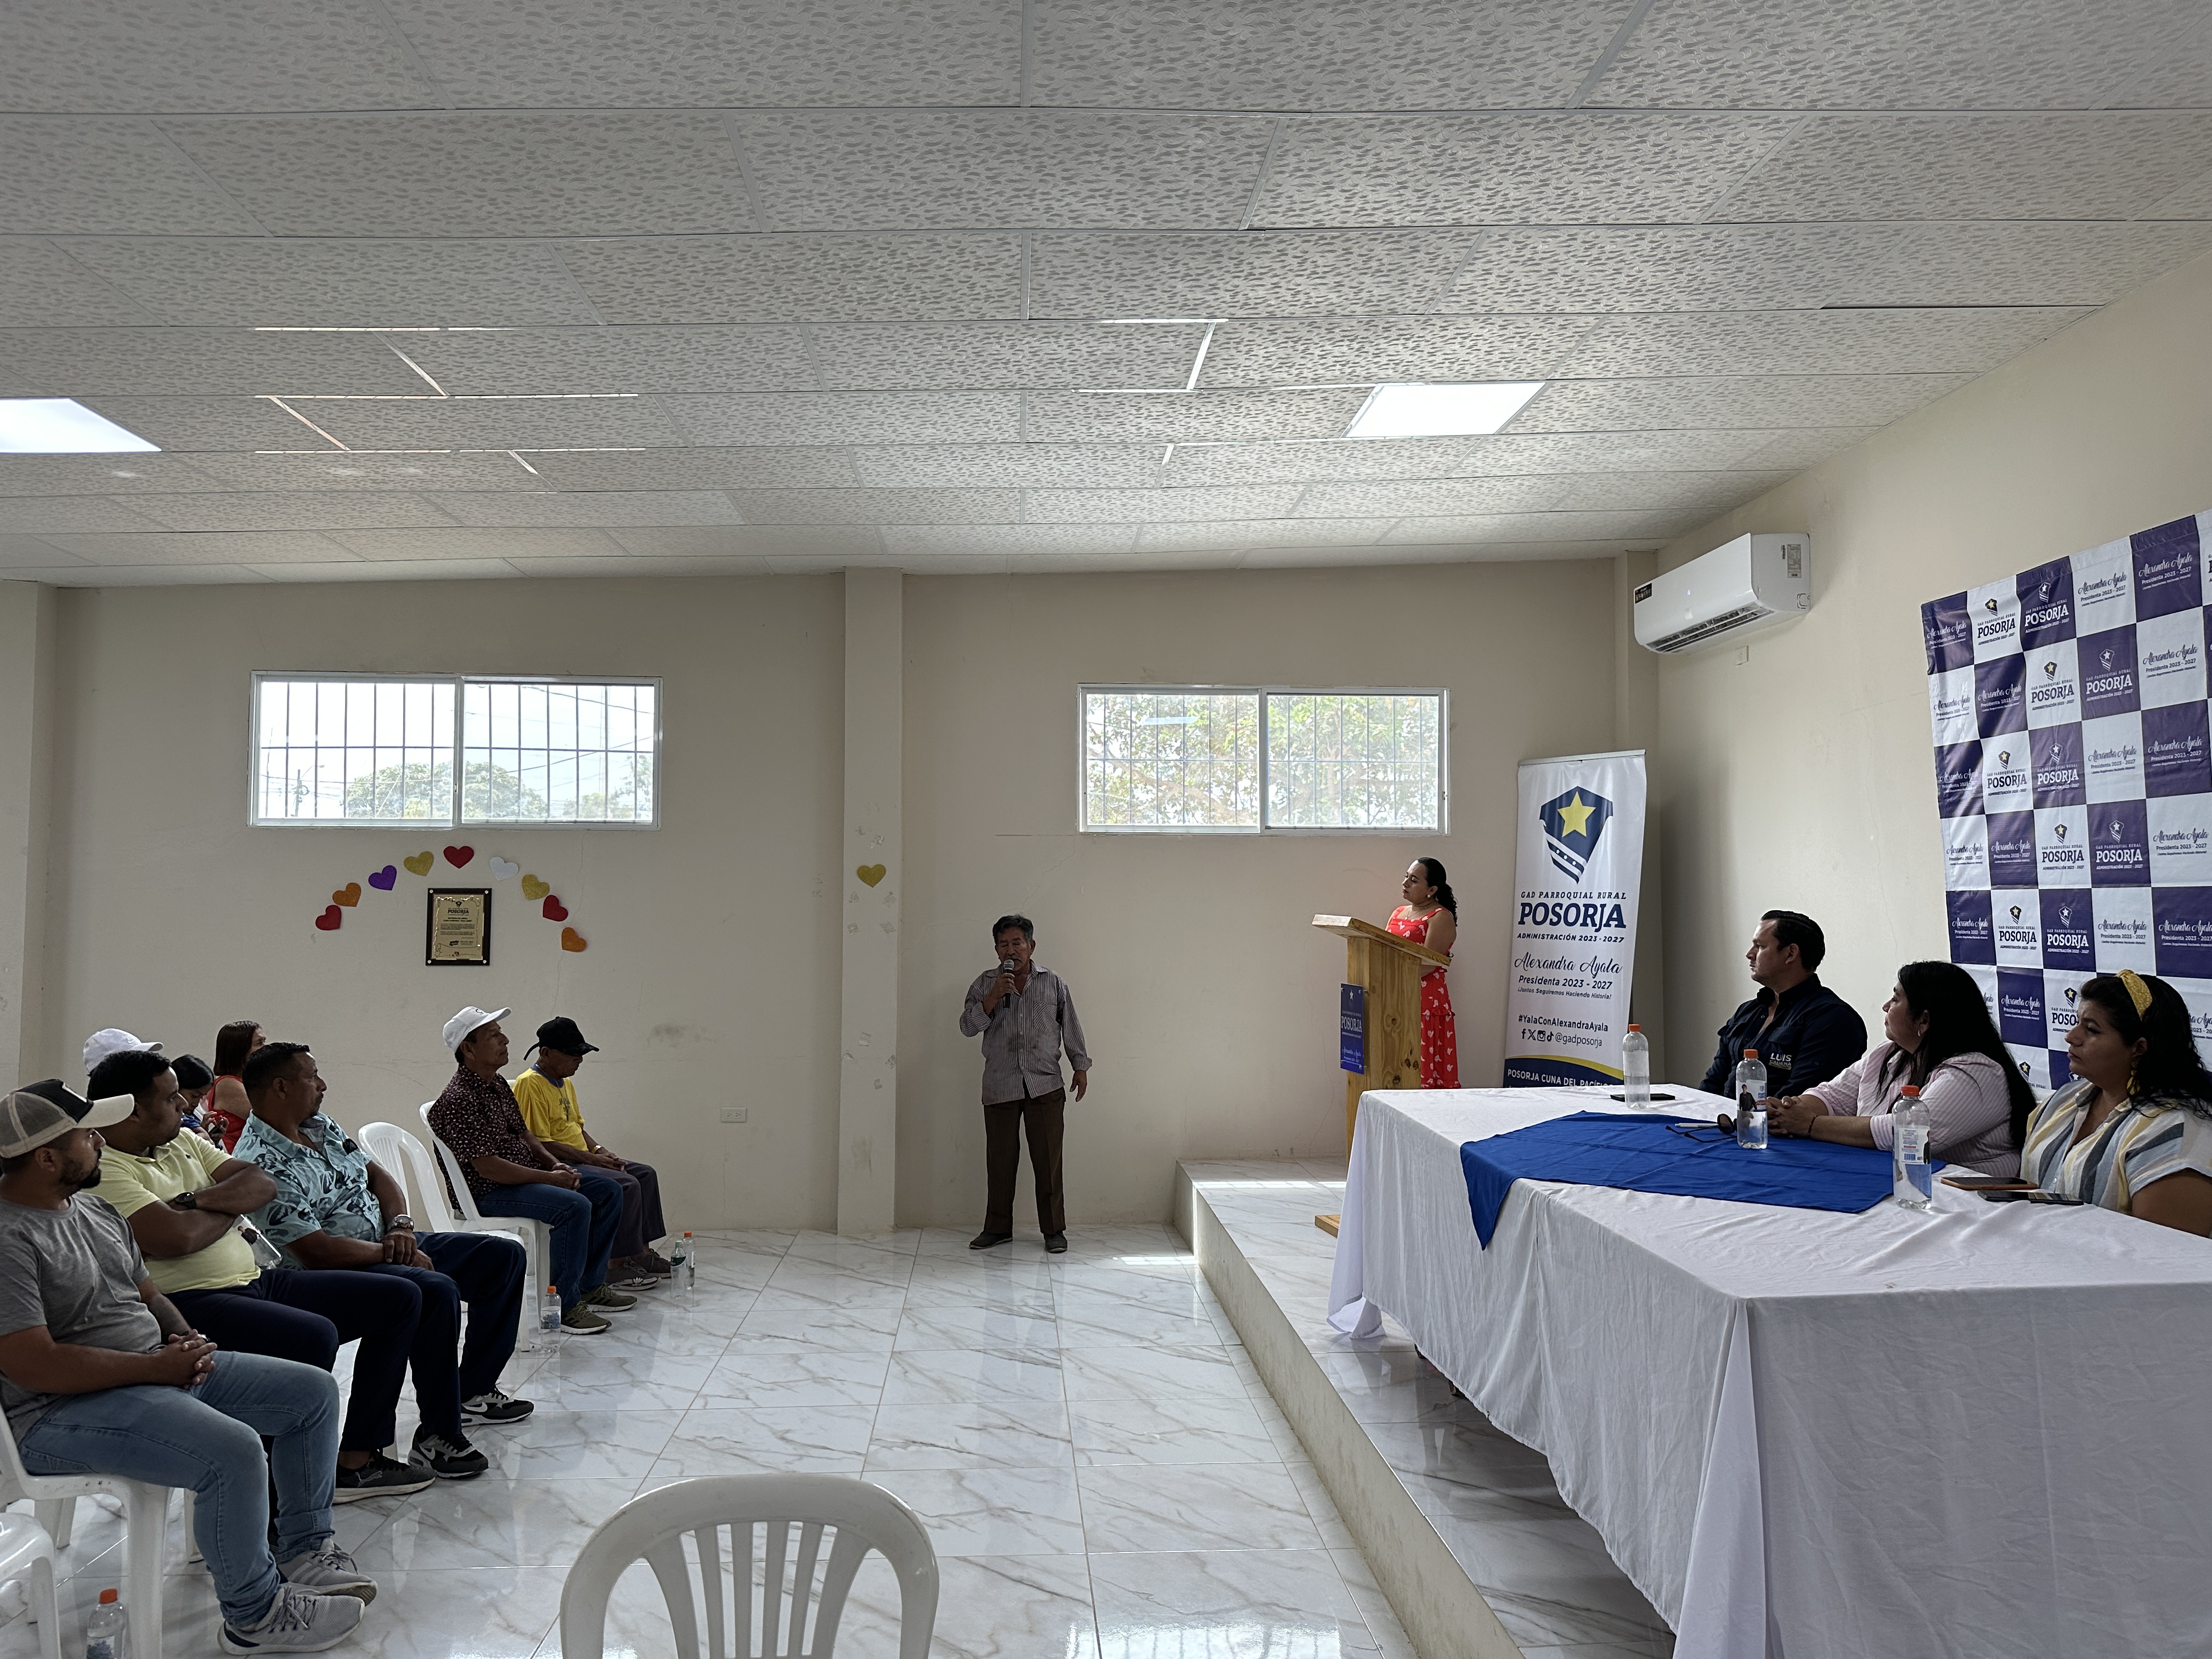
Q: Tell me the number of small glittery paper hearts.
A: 10